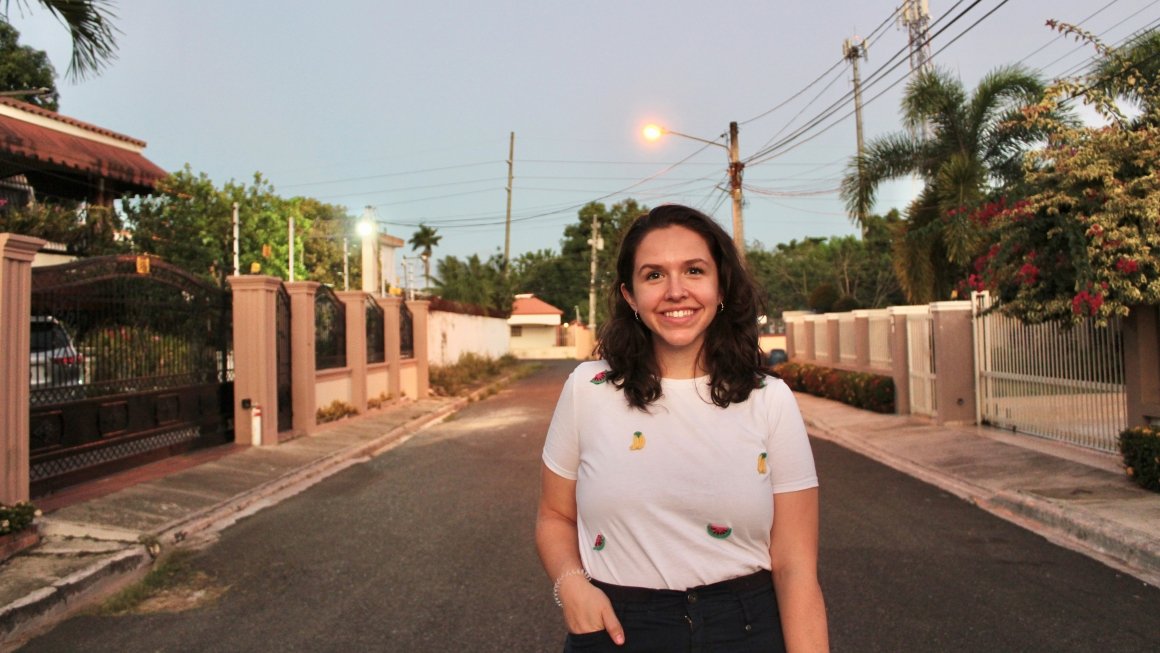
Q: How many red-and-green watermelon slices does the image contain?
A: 3